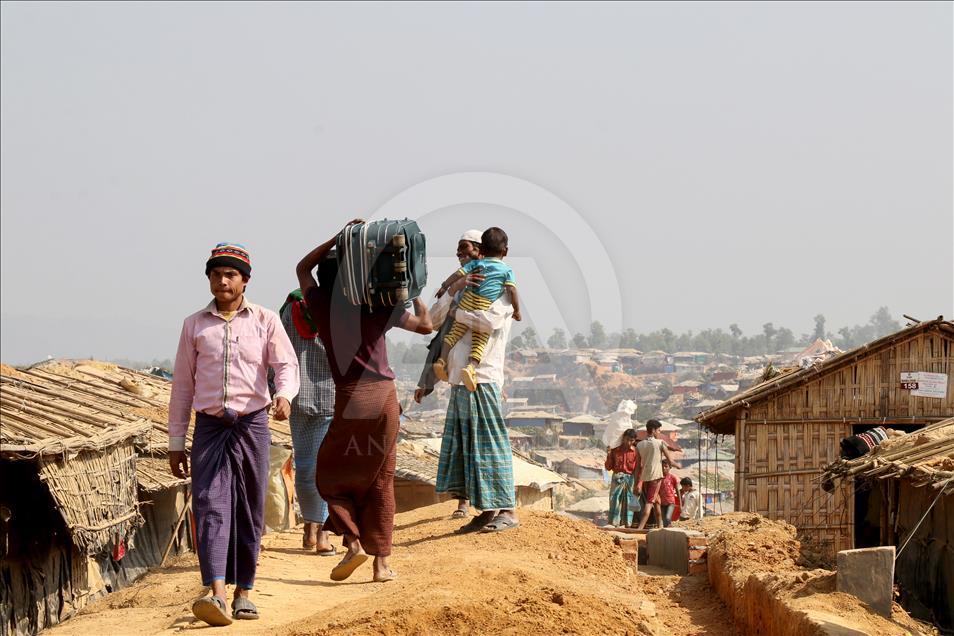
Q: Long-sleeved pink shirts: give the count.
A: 1